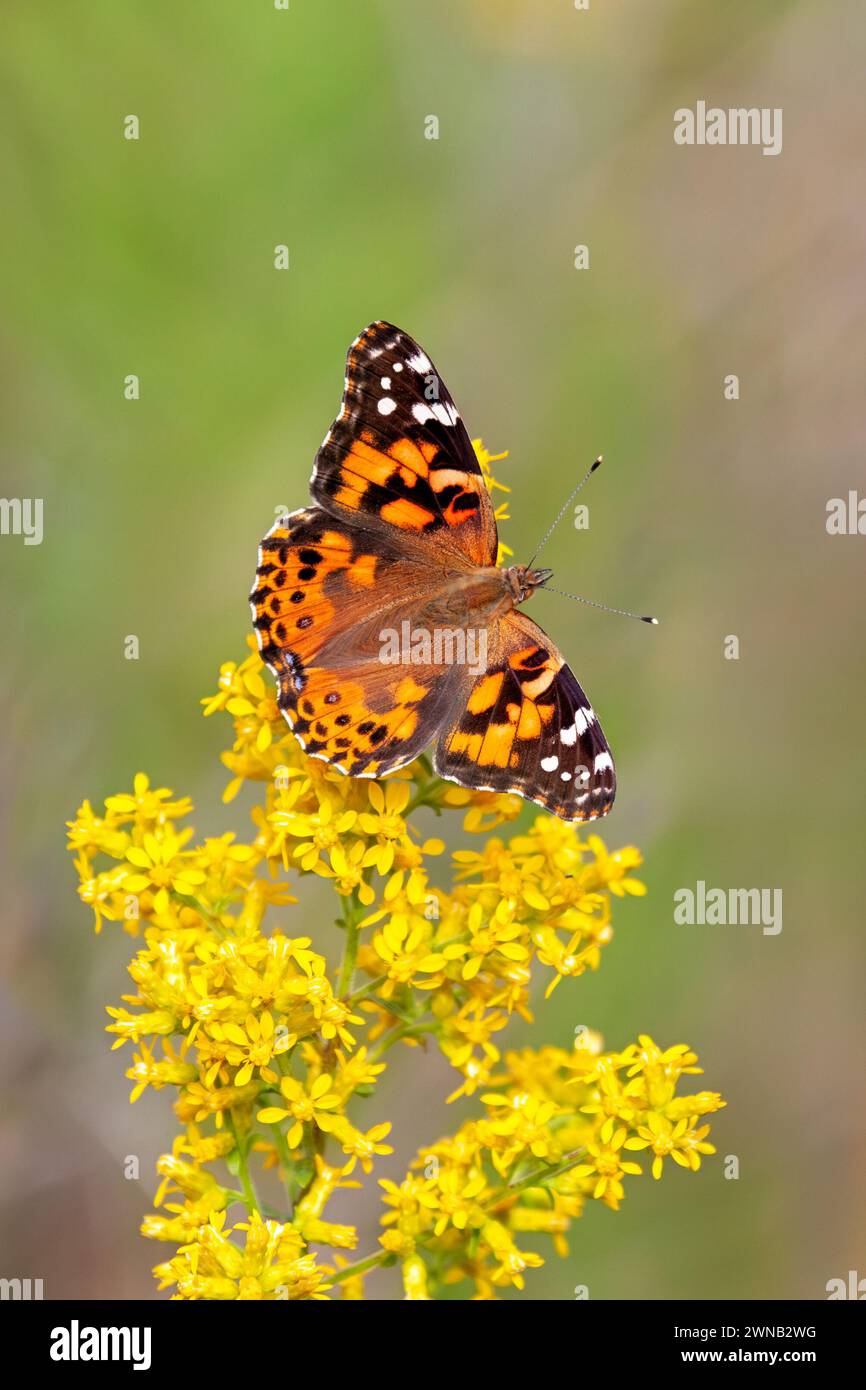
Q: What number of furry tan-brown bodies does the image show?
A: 1